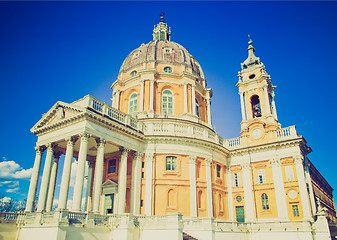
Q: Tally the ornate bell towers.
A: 1